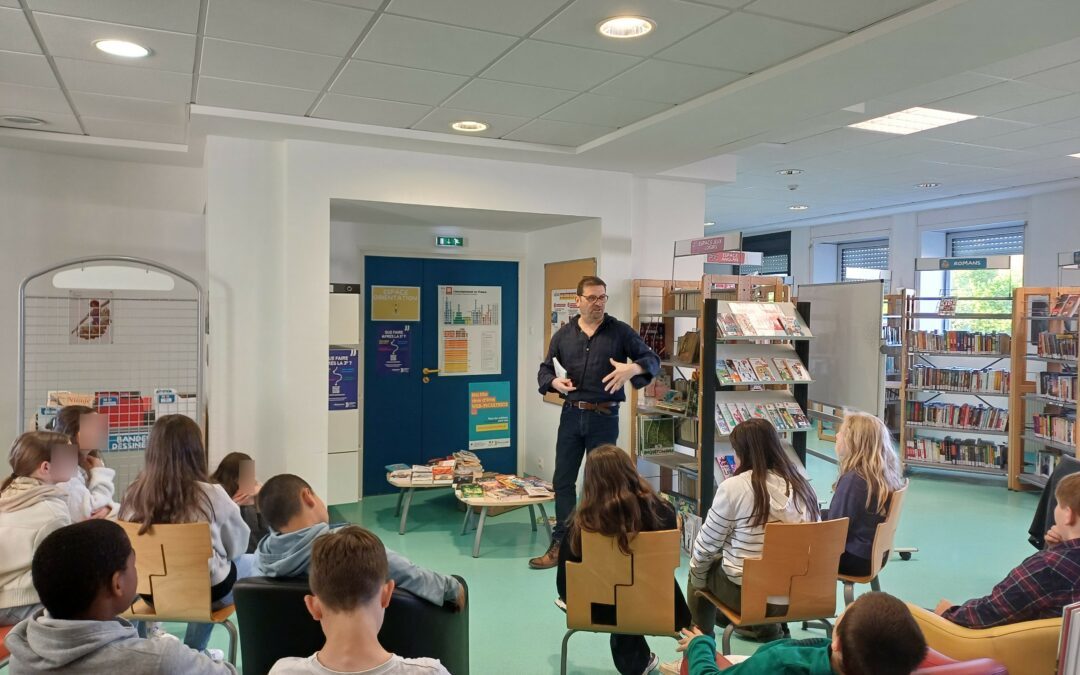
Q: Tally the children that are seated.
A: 12